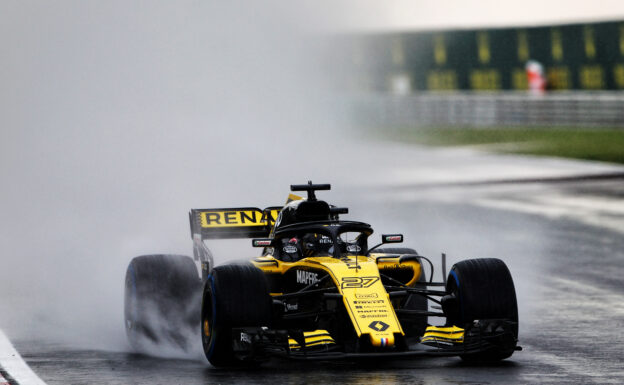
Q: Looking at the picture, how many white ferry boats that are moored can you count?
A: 0